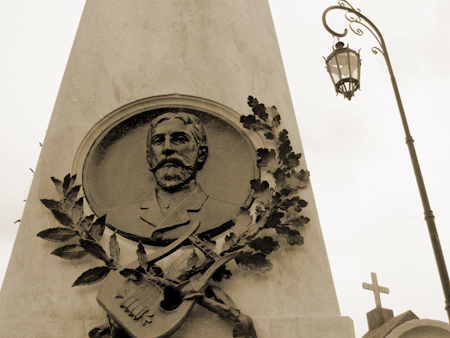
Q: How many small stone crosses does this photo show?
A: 1